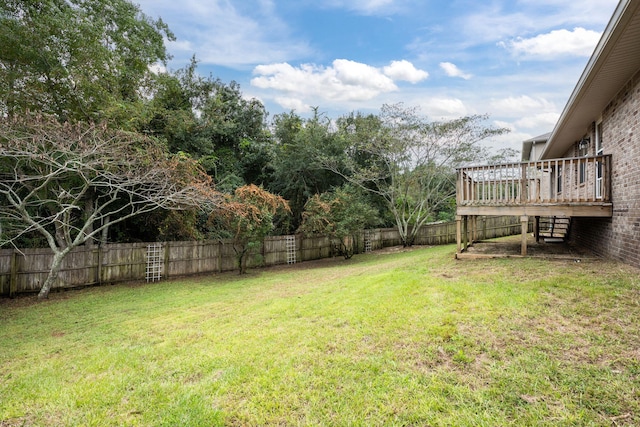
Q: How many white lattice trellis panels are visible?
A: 3